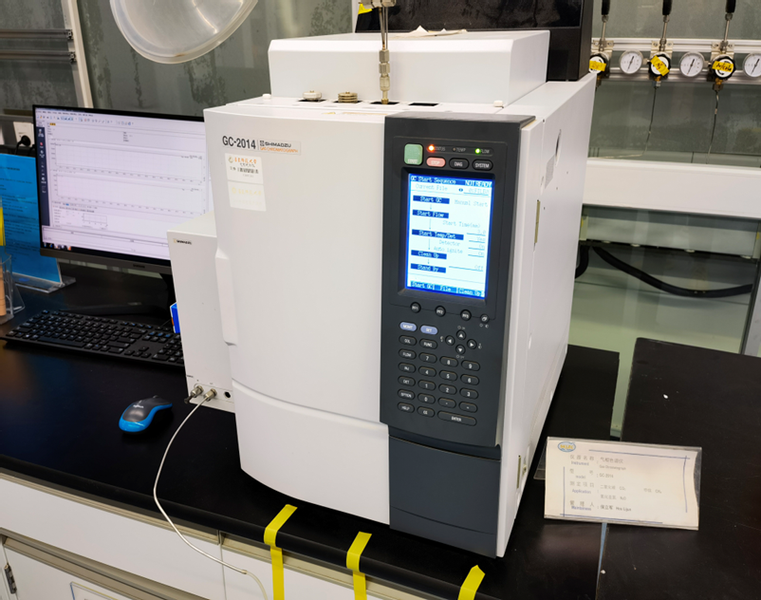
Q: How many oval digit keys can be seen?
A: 10